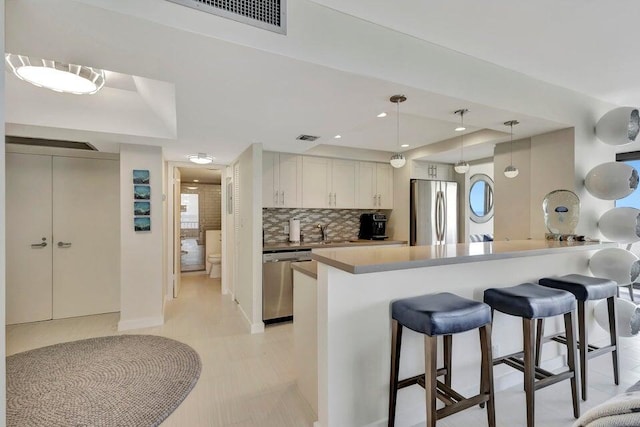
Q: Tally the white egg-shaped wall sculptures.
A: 5